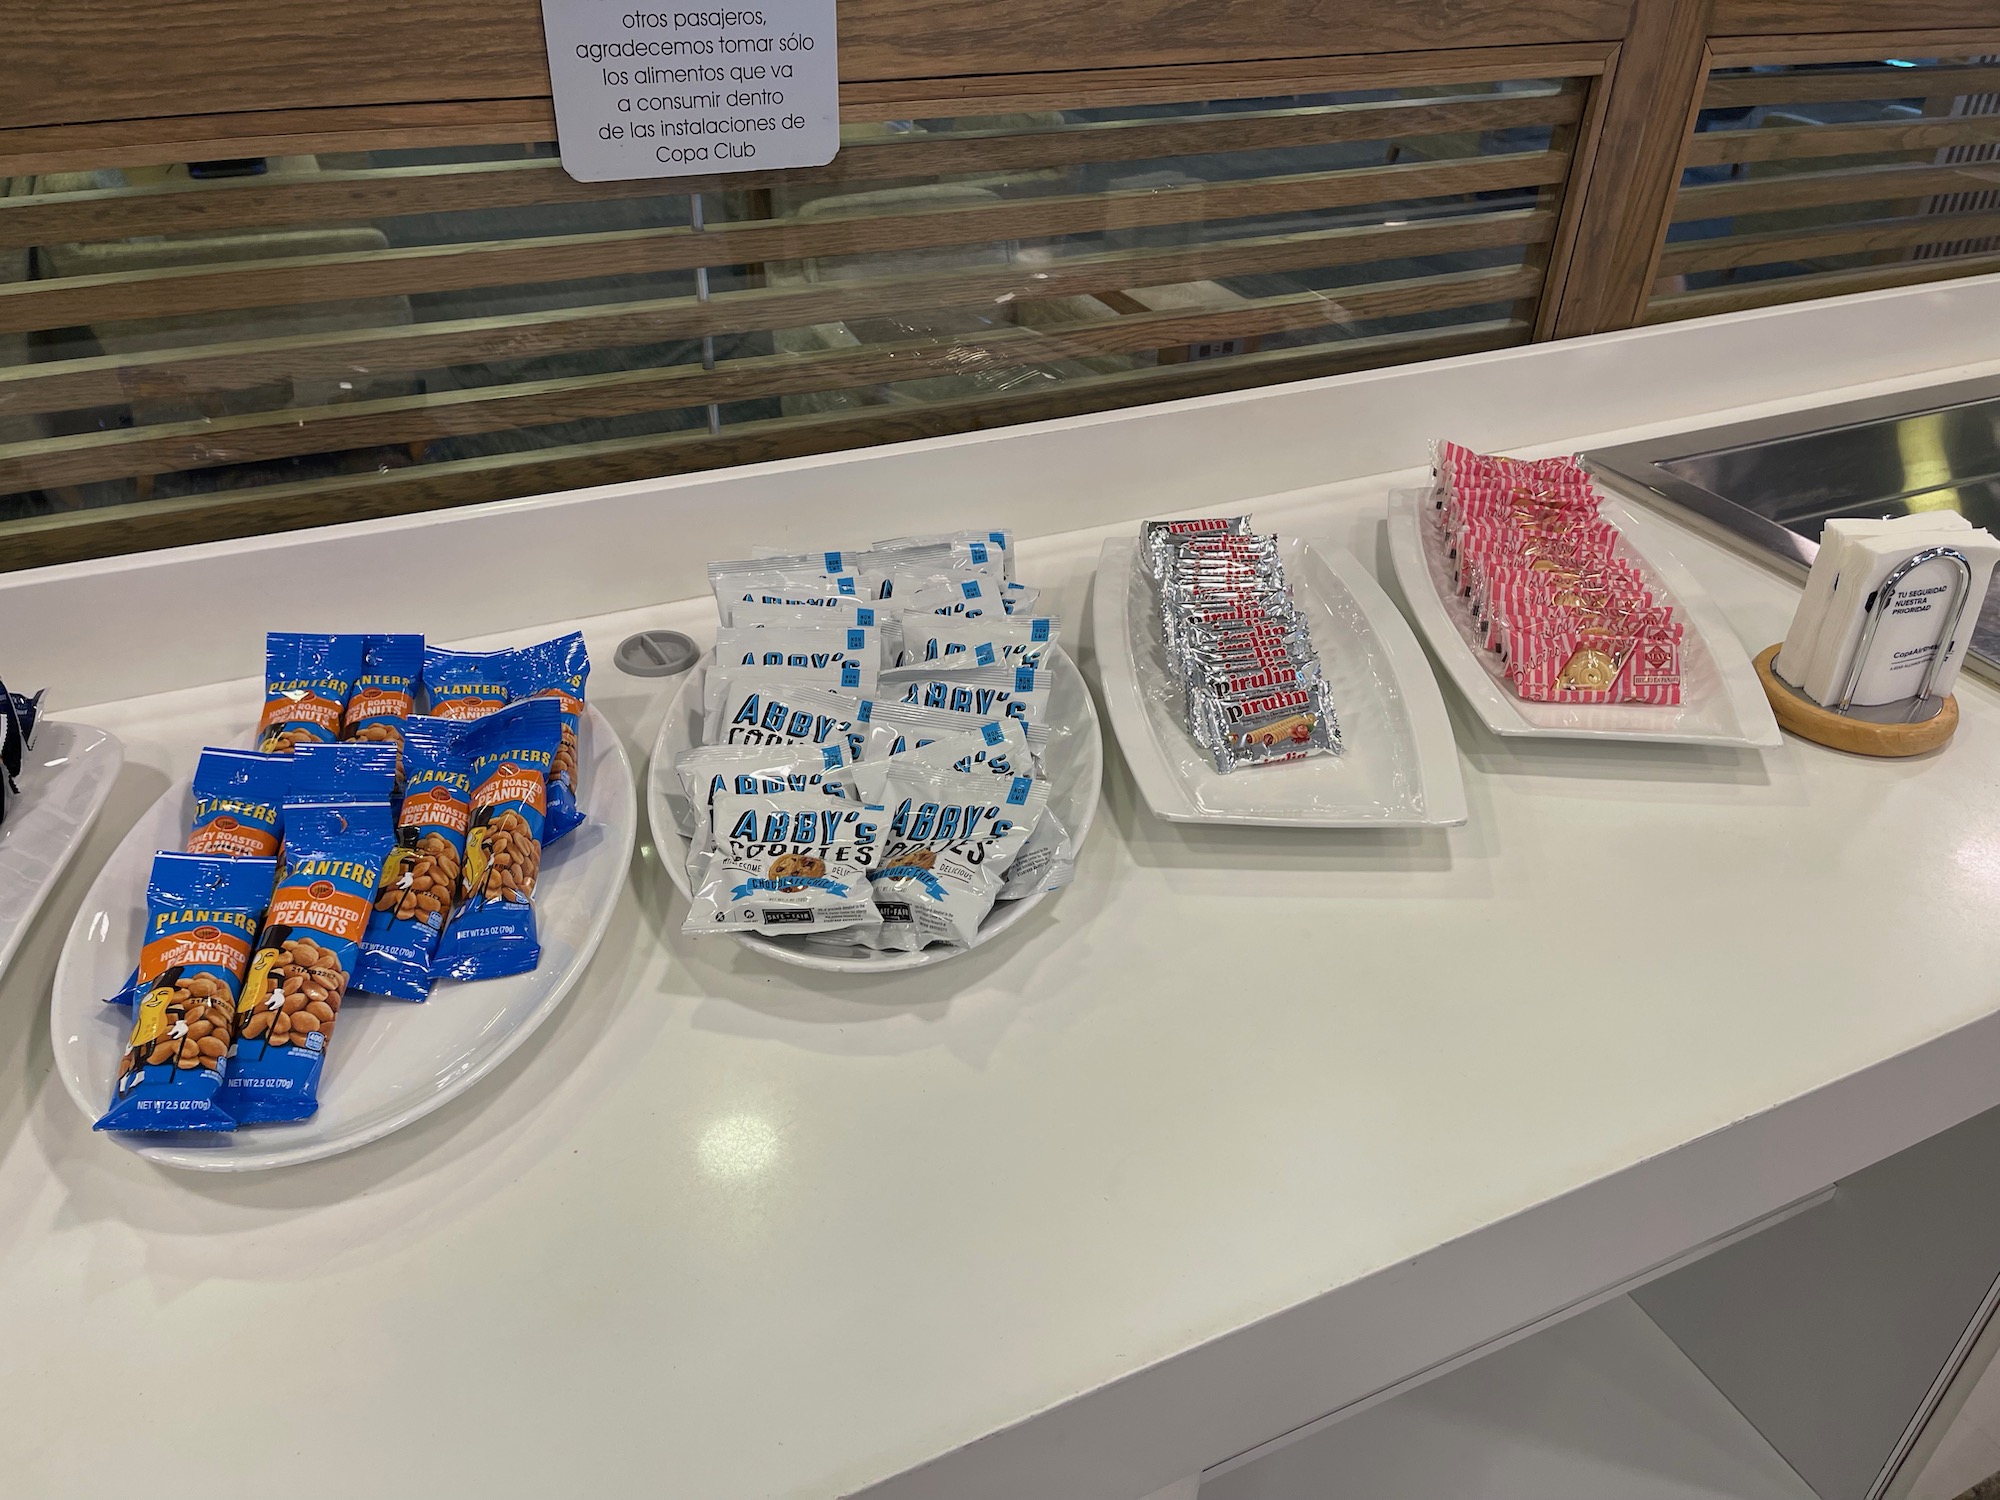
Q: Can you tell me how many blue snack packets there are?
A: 10